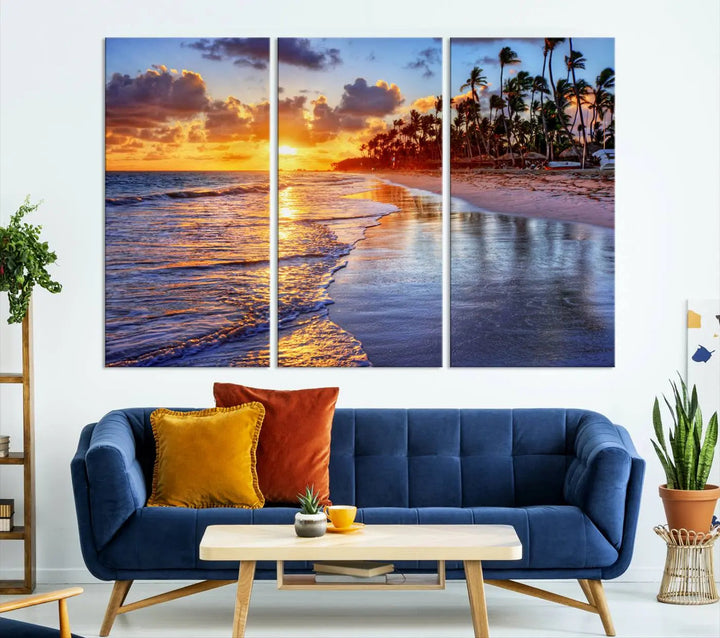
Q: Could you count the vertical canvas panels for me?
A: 3